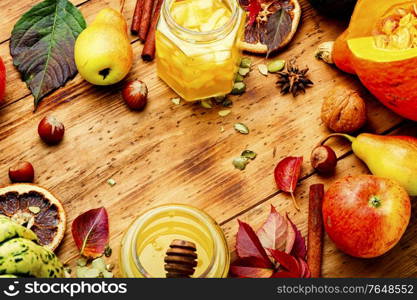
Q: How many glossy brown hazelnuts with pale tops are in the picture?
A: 4